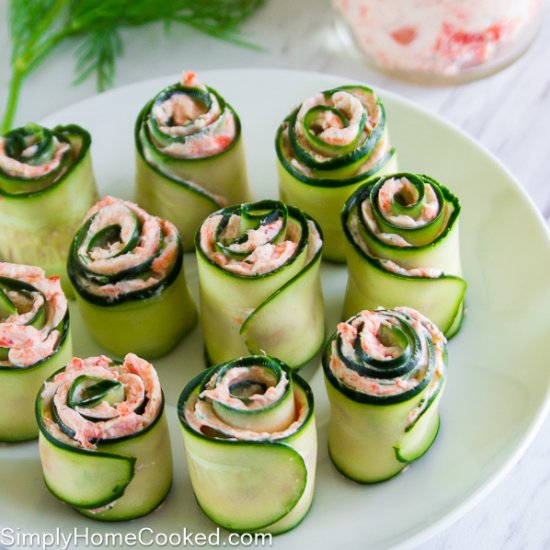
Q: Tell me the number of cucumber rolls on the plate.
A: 10